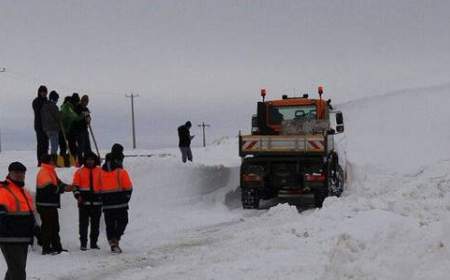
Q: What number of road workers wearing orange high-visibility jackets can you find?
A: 4